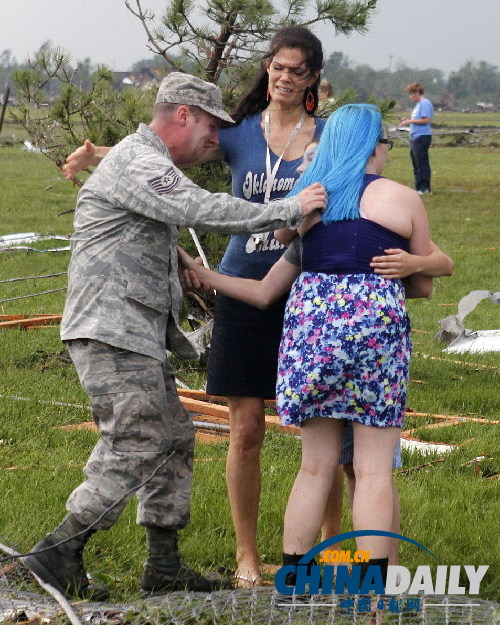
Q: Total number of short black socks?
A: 2